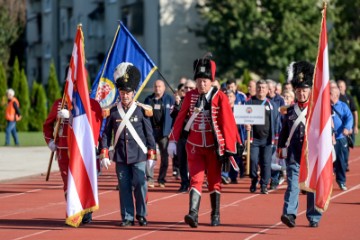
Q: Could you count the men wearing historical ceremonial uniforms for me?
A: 4